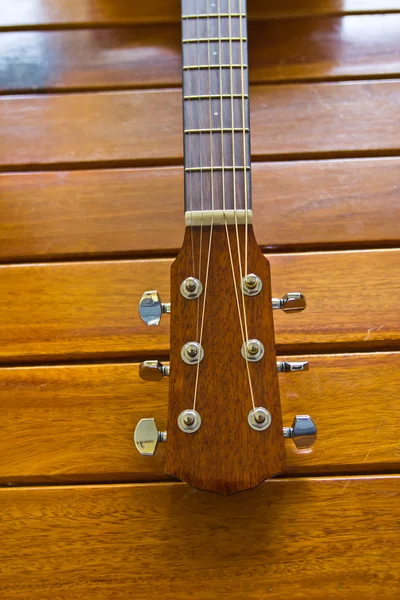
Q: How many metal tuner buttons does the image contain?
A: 6